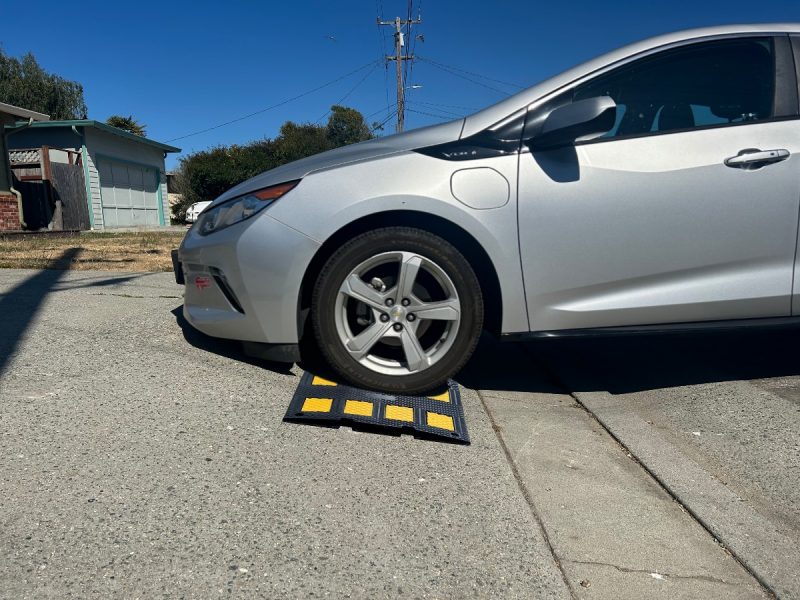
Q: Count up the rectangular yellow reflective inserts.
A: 6